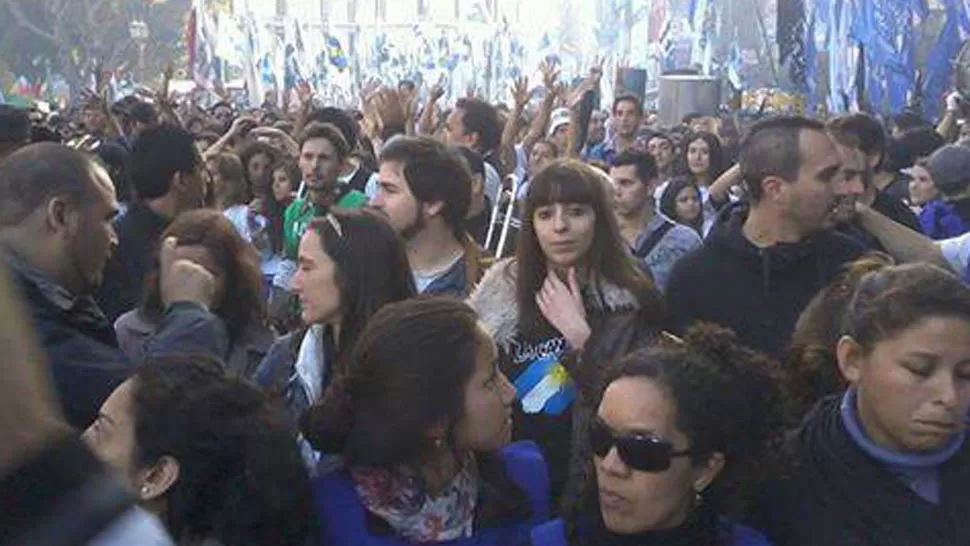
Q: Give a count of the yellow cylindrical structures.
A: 0